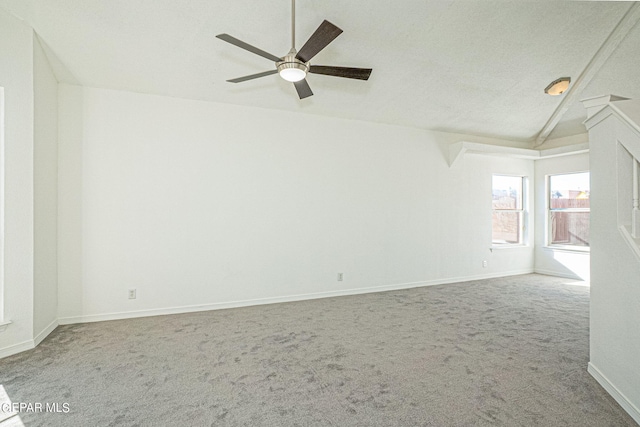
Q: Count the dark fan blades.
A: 5